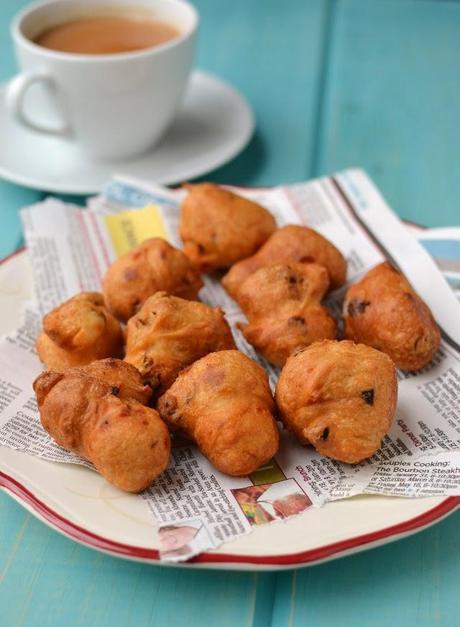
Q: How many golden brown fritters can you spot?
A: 10